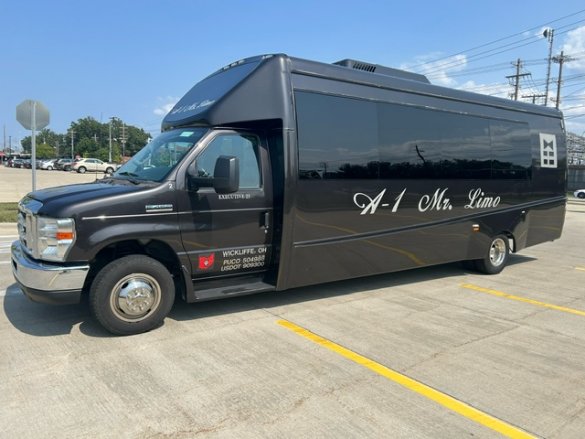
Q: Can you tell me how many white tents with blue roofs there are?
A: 0